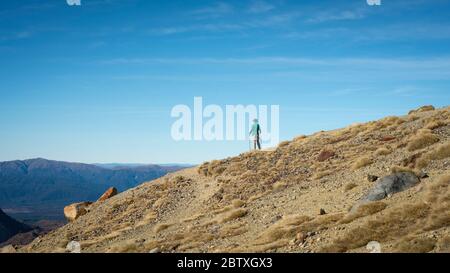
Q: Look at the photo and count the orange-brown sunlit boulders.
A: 2